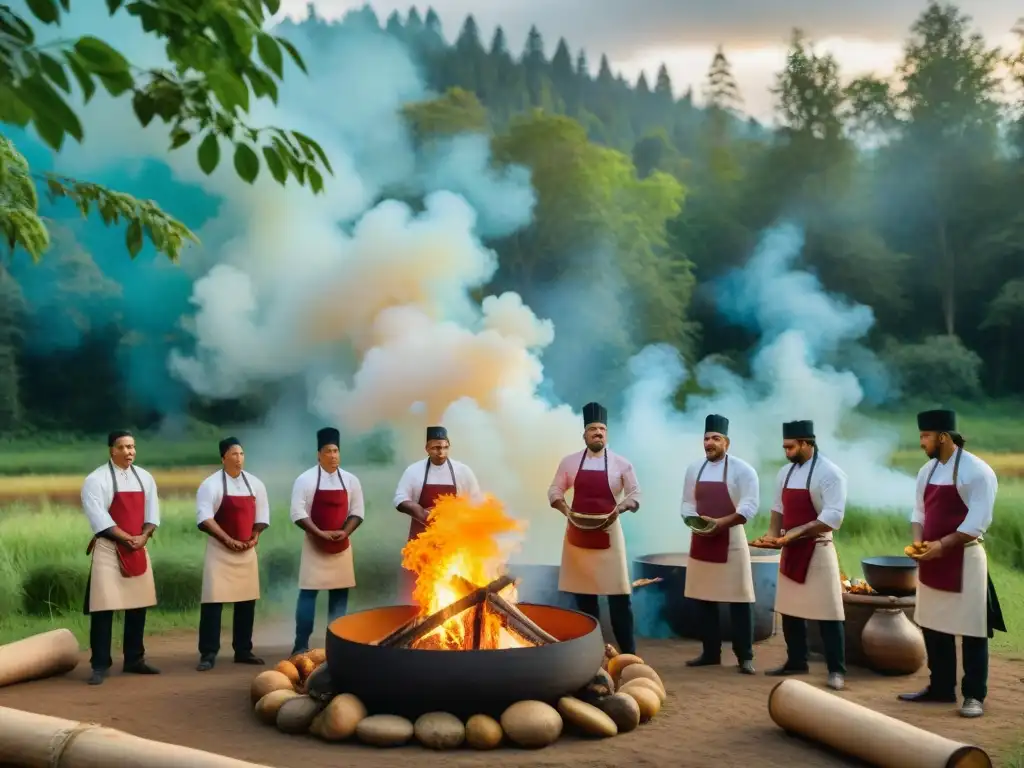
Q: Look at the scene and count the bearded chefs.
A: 4